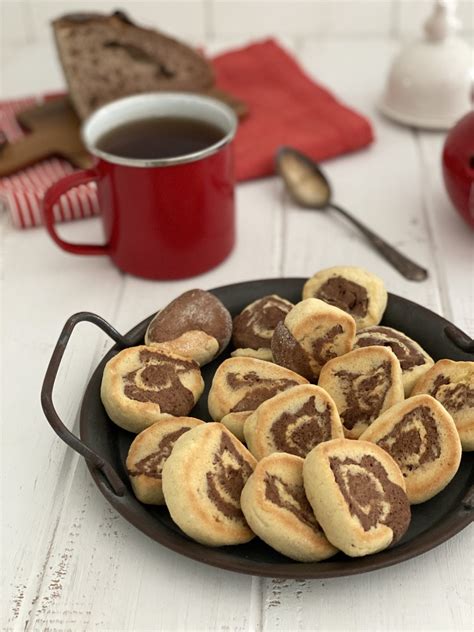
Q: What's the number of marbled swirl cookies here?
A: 15